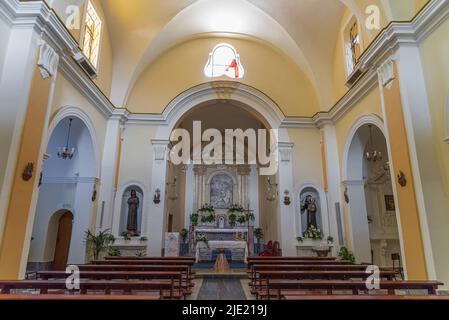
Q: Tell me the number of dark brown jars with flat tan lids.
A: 0